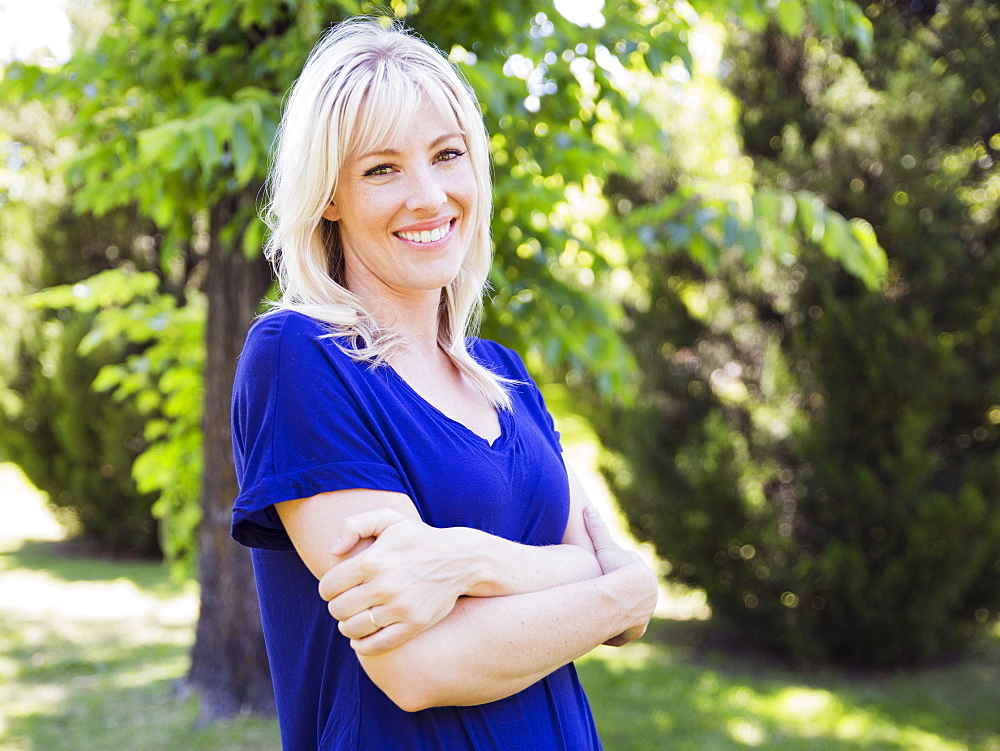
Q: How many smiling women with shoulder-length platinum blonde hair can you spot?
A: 1